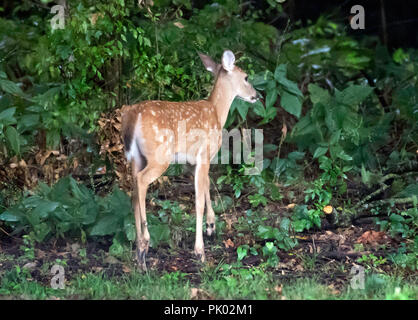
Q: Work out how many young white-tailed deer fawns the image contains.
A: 1